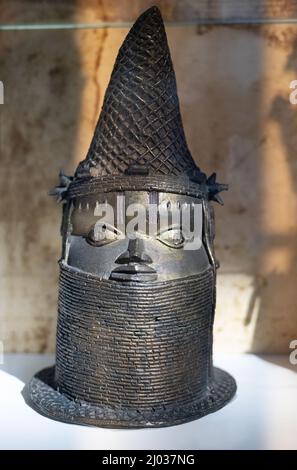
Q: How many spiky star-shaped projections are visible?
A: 2